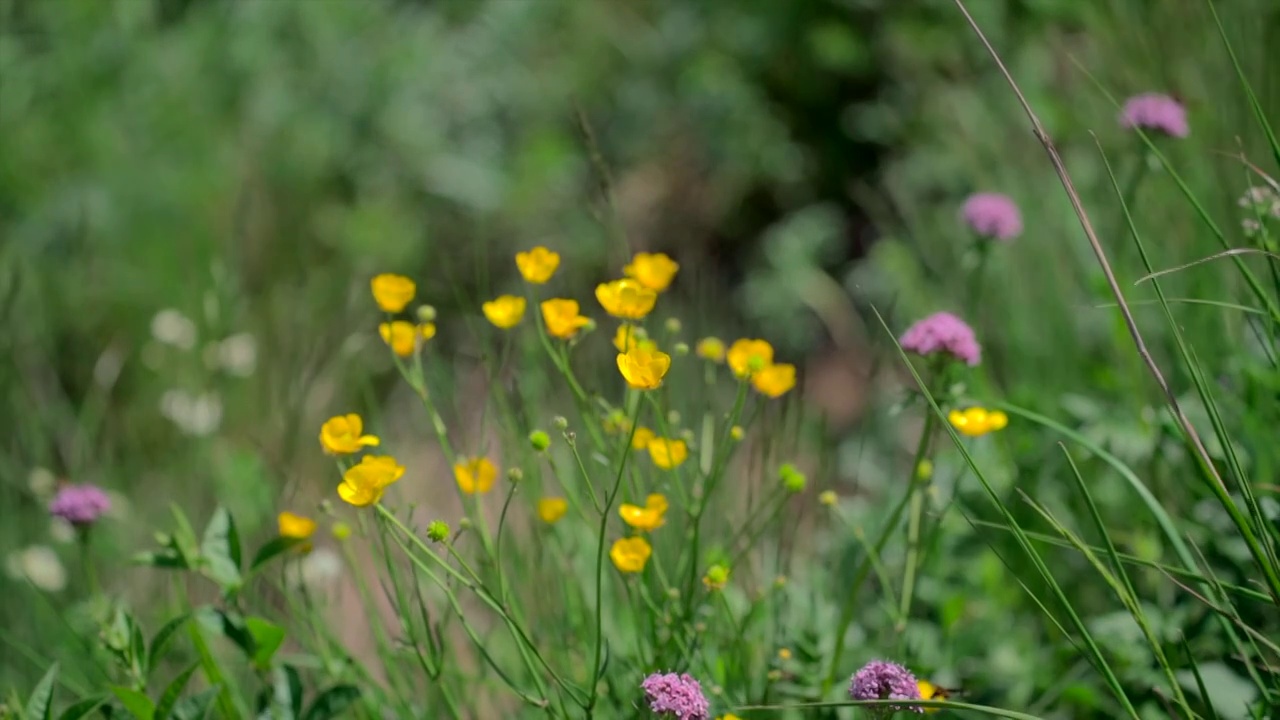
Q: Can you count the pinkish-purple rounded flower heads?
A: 6